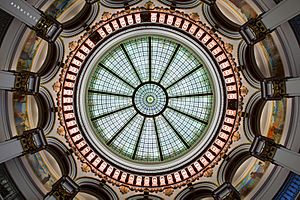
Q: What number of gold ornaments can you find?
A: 13